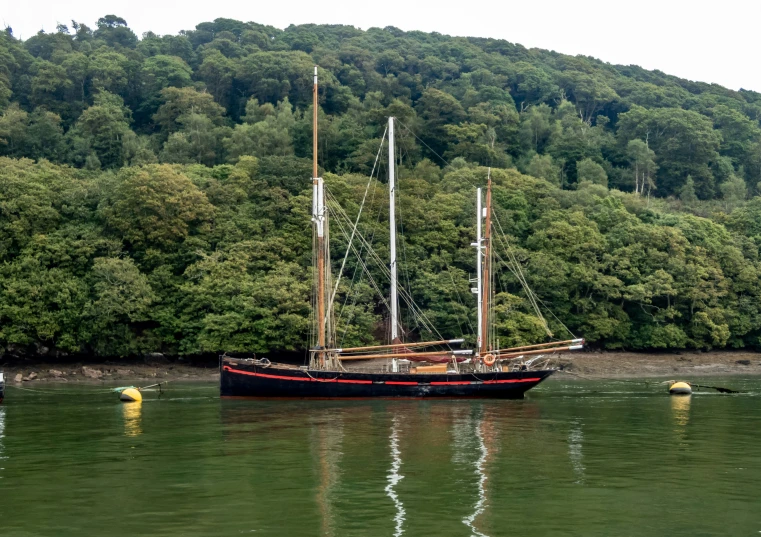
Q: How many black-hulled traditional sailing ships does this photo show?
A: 1